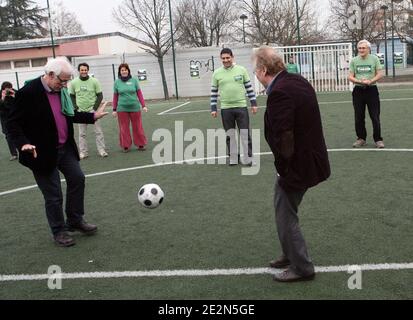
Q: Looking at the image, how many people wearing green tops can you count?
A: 5